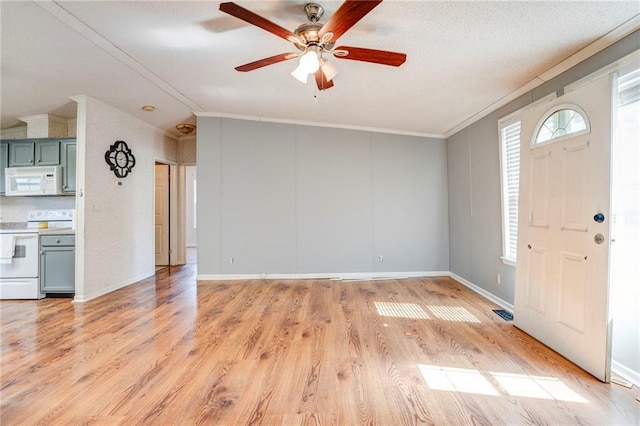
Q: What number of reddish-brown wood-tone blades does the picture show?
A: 5